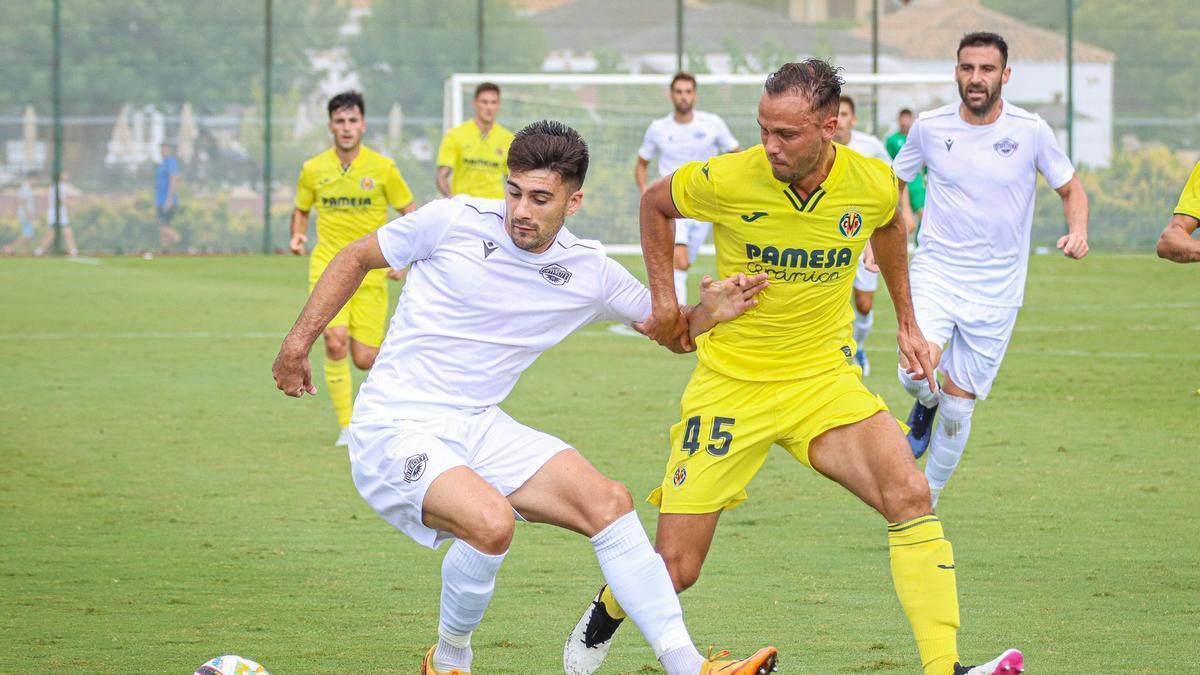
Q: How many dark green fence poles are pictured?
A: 6